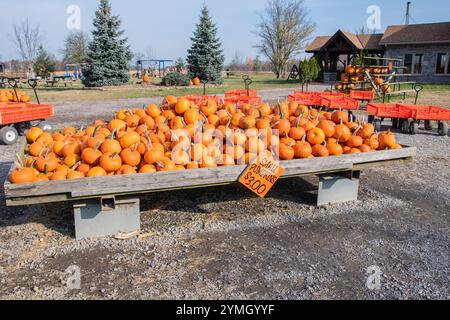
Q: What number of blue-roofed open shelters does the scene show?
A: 1